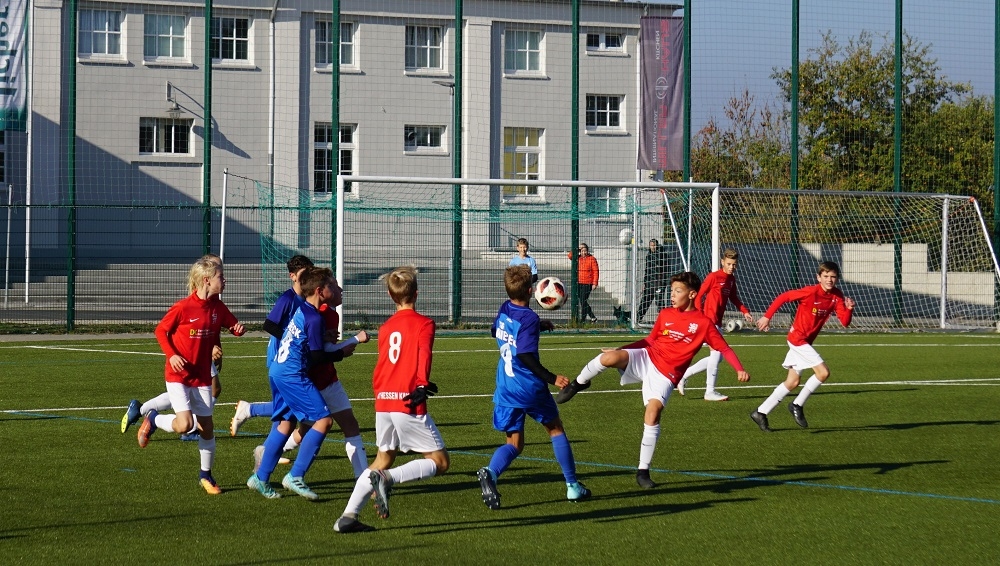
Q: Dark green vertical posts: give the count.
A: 9